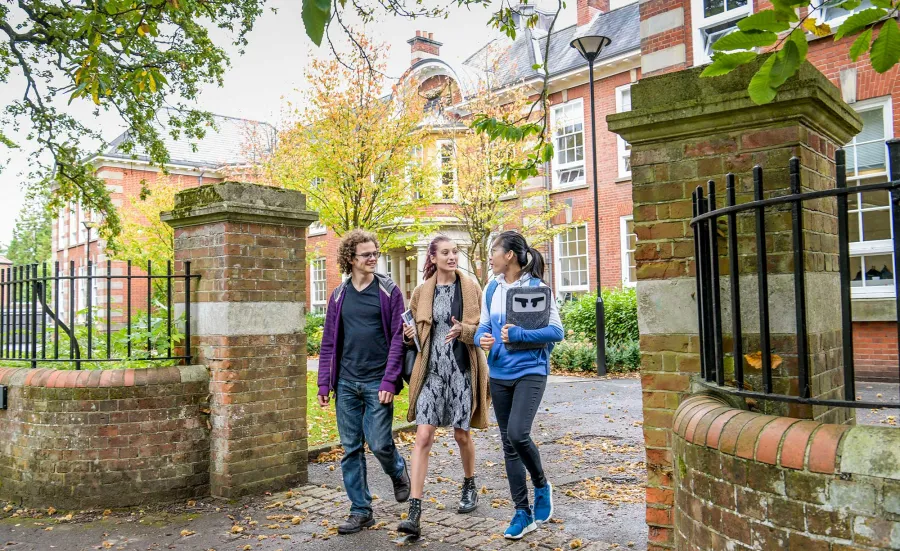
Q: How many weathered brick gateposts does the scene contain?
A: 2